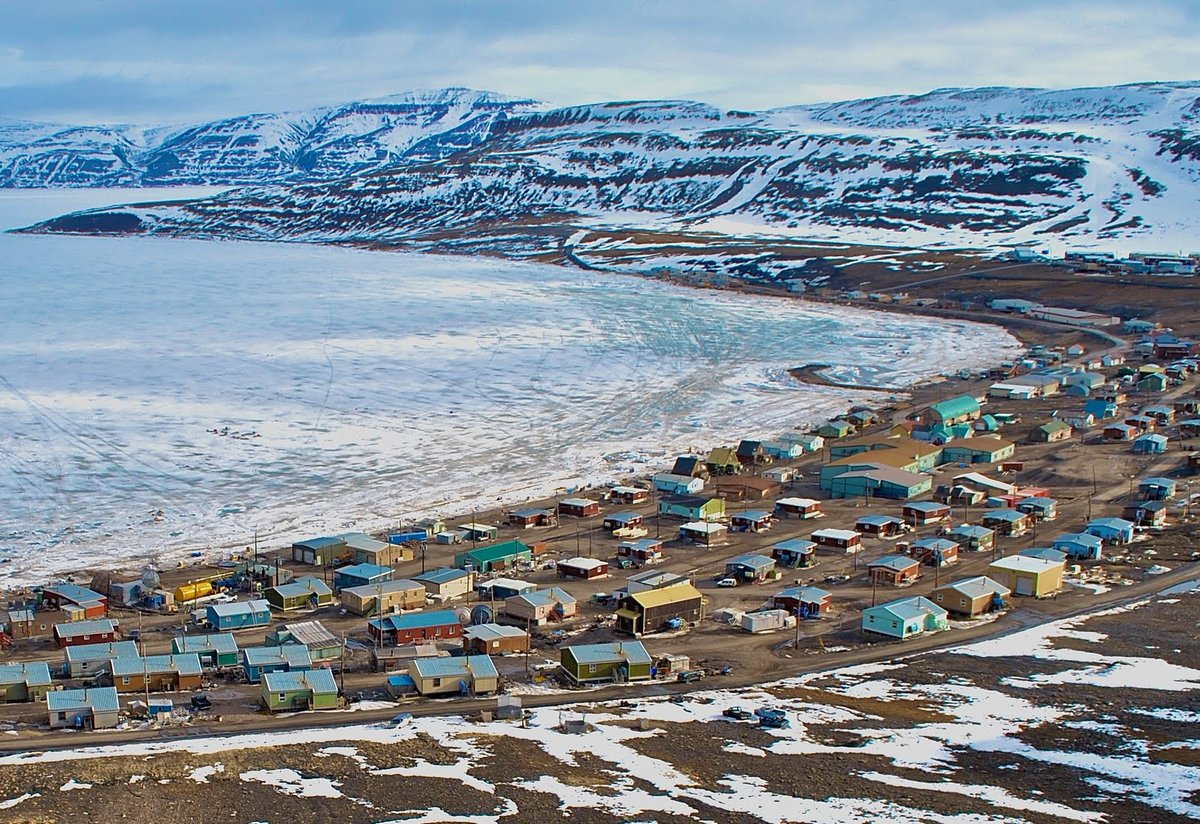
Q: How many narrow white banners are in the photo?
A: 0